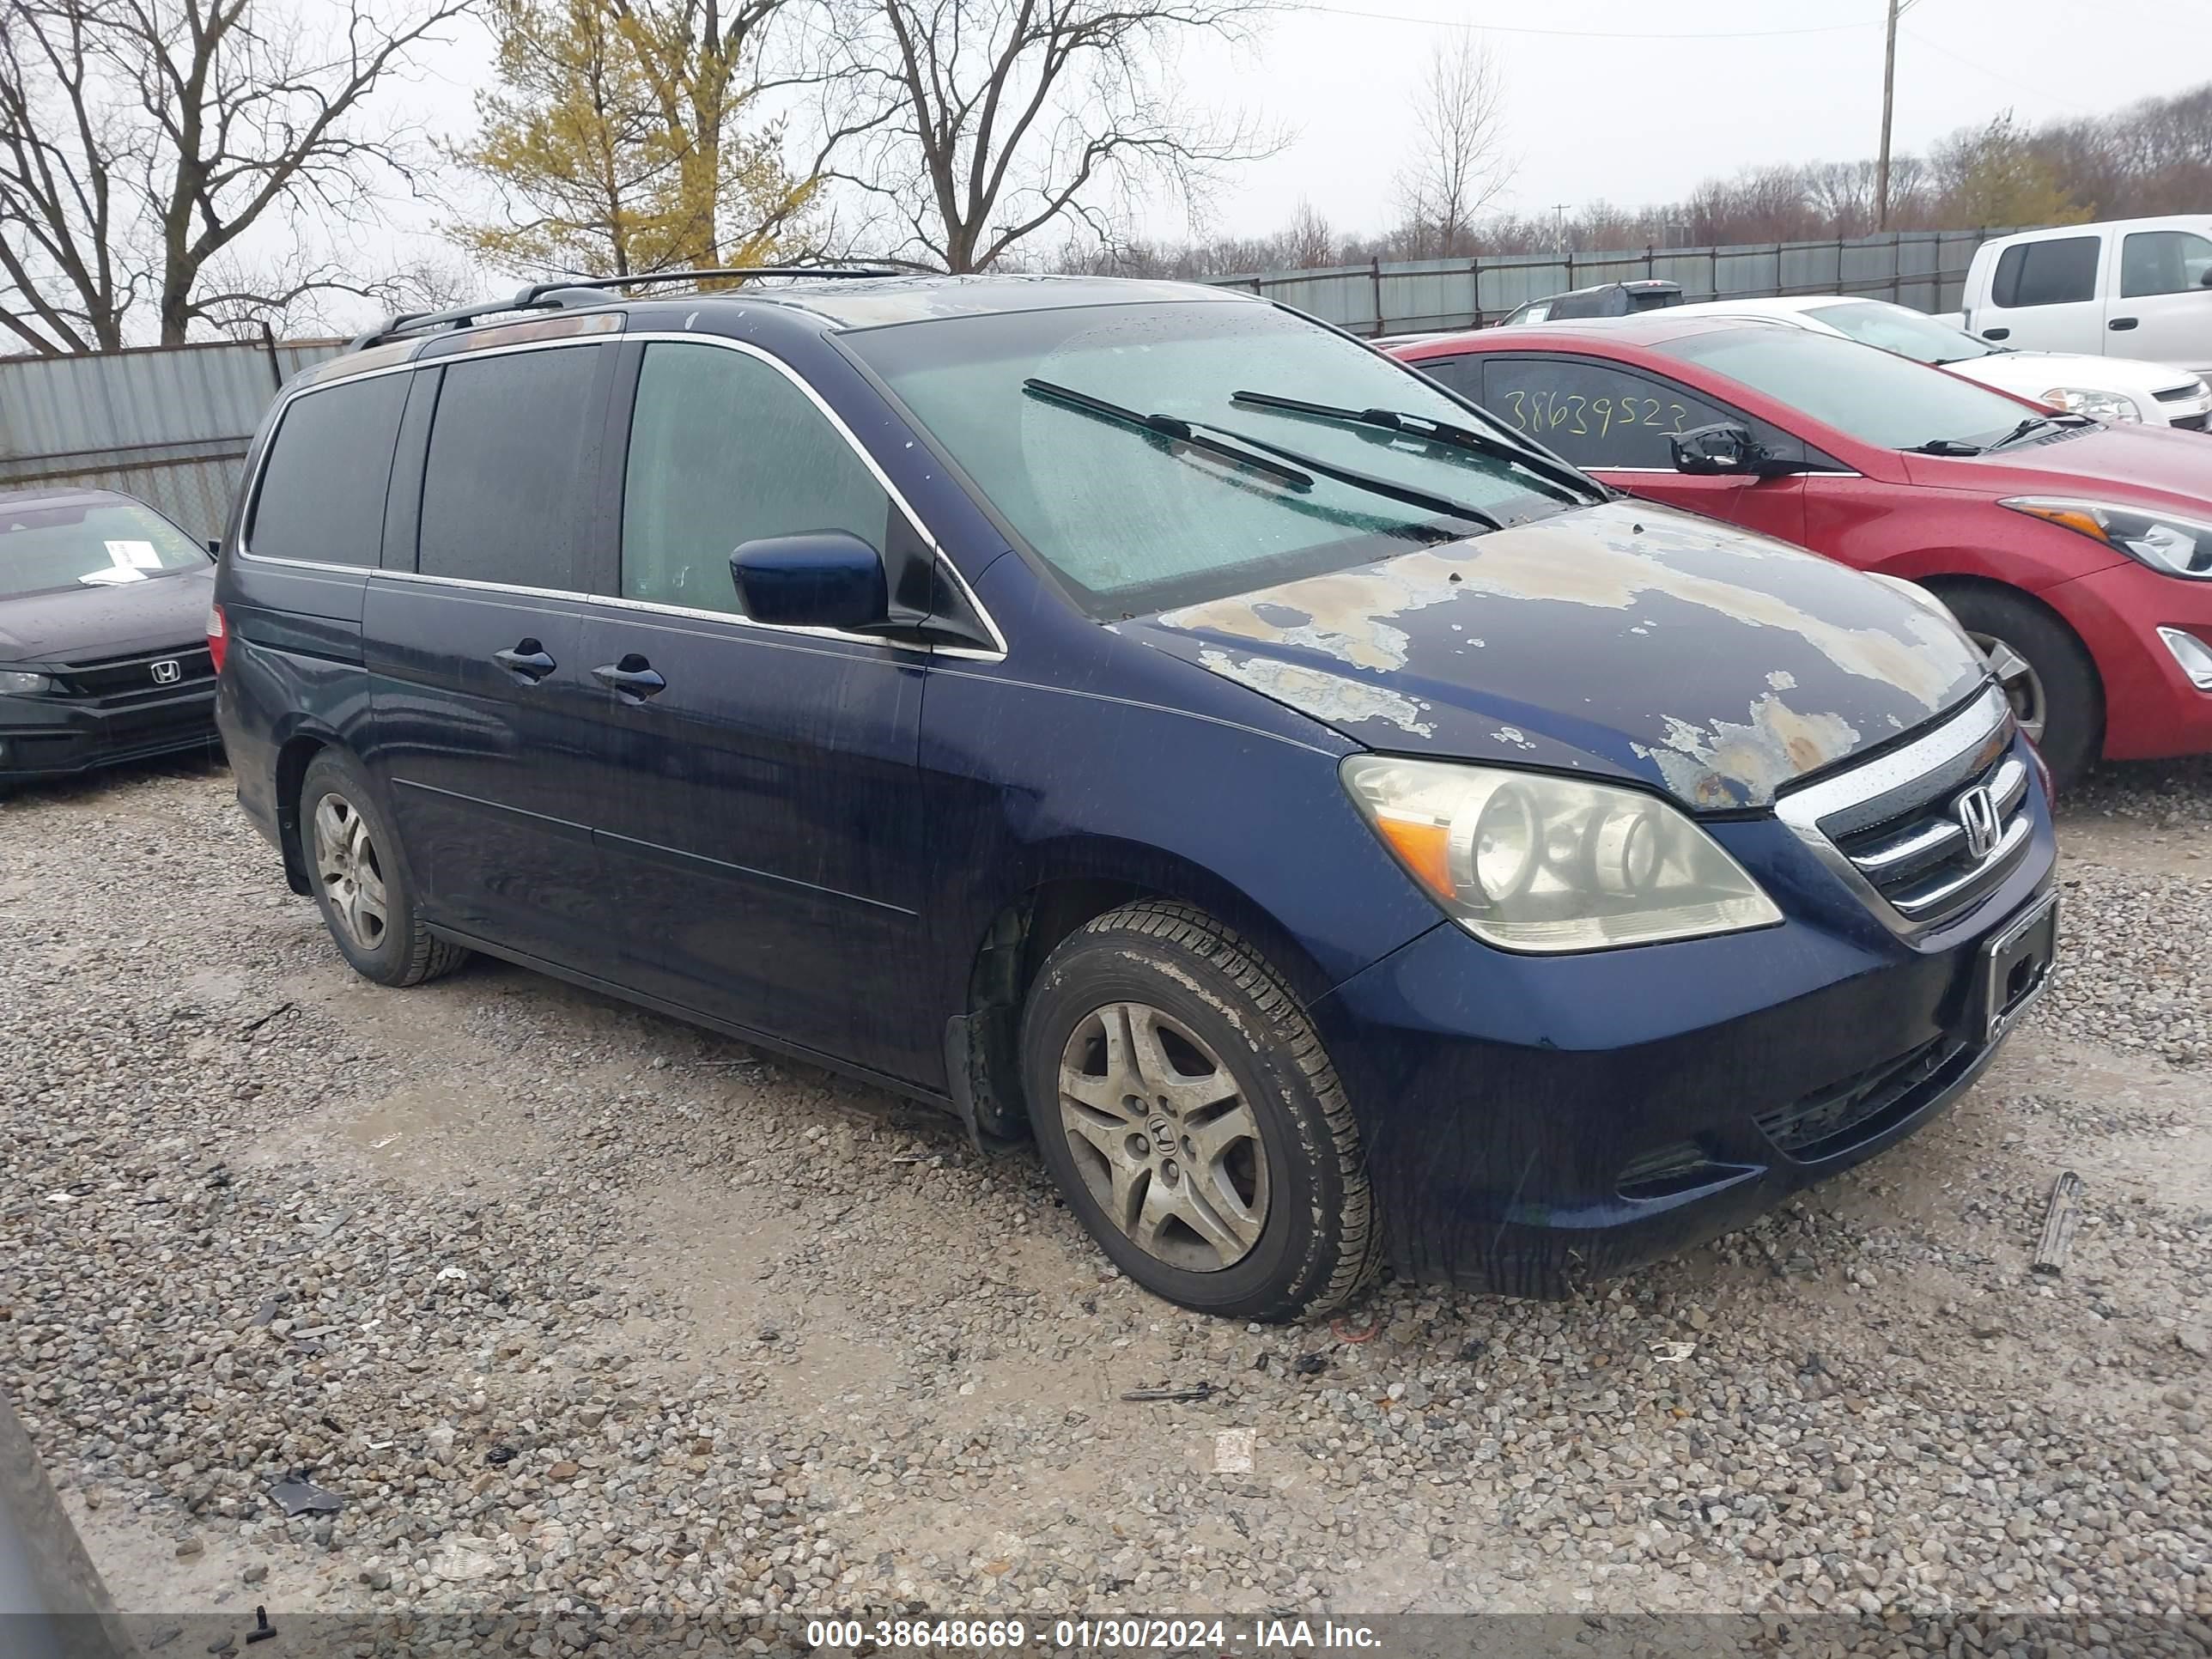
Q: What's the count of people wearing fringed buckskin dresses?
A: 0